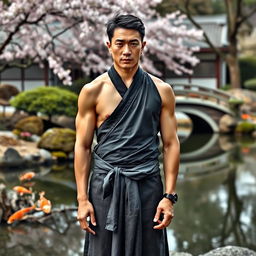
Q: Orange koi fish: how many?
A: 4